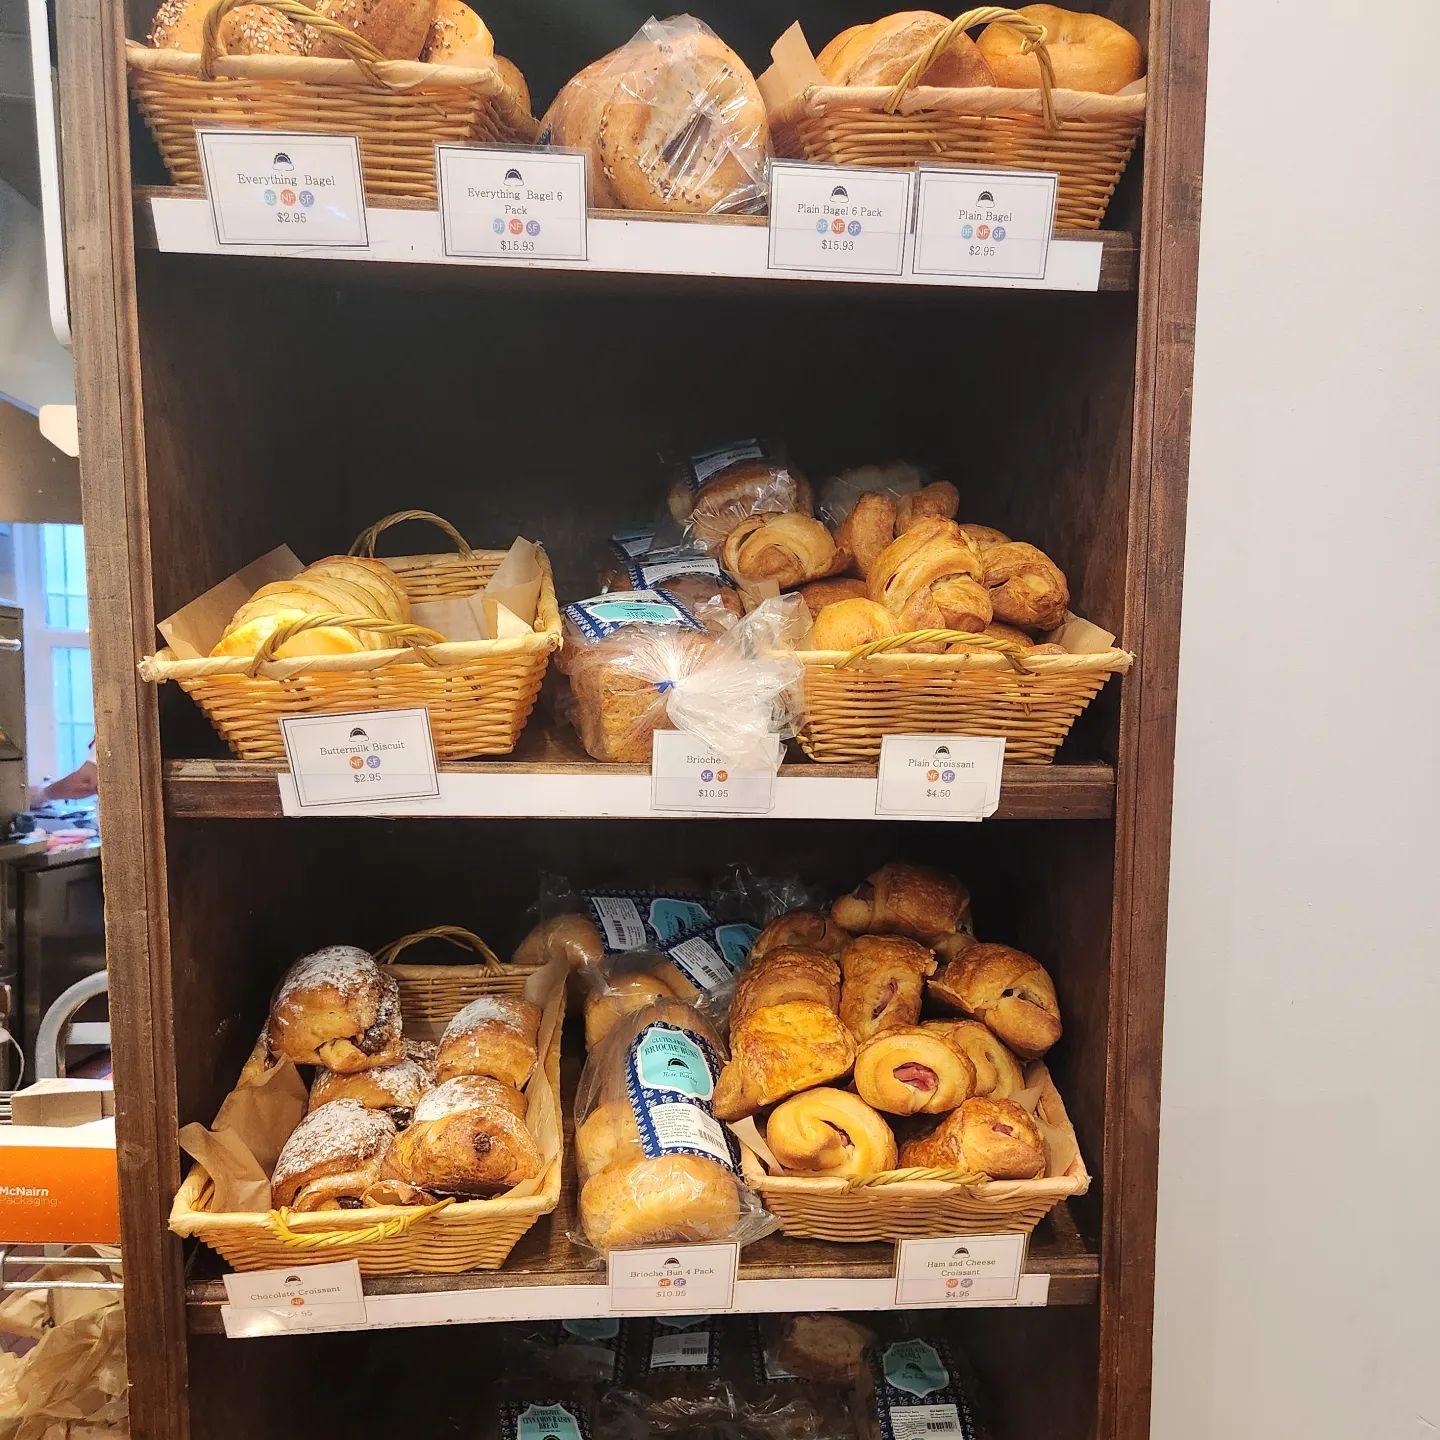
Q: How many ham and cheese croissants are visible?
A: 10